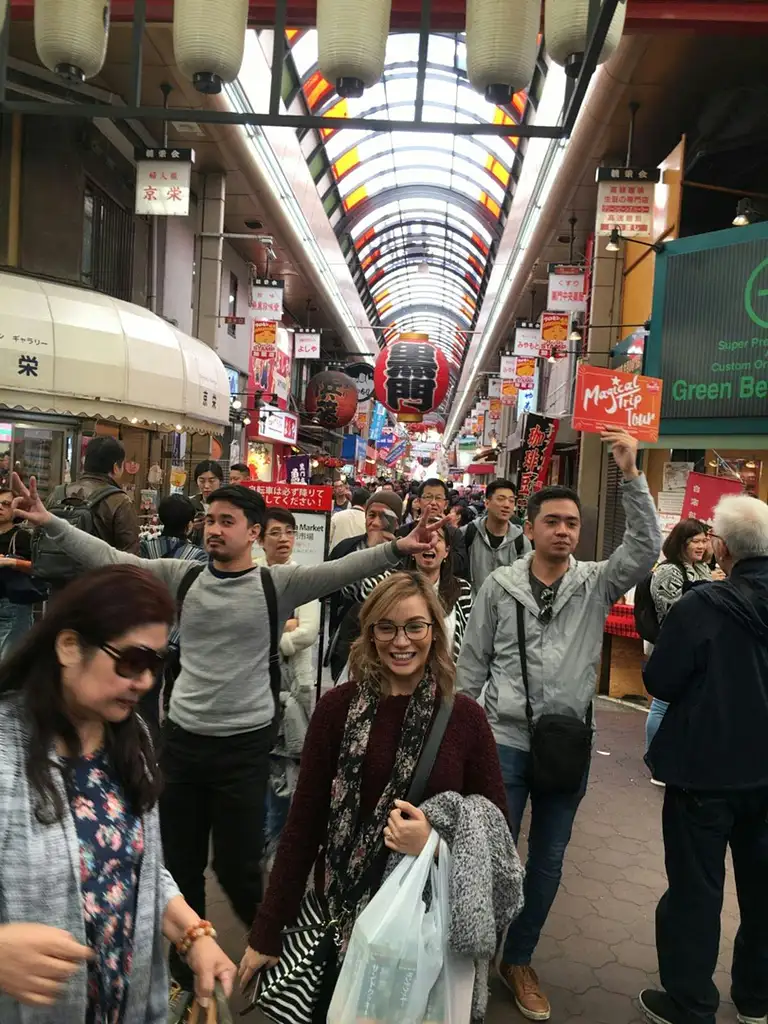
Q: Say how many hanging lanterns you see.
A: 7